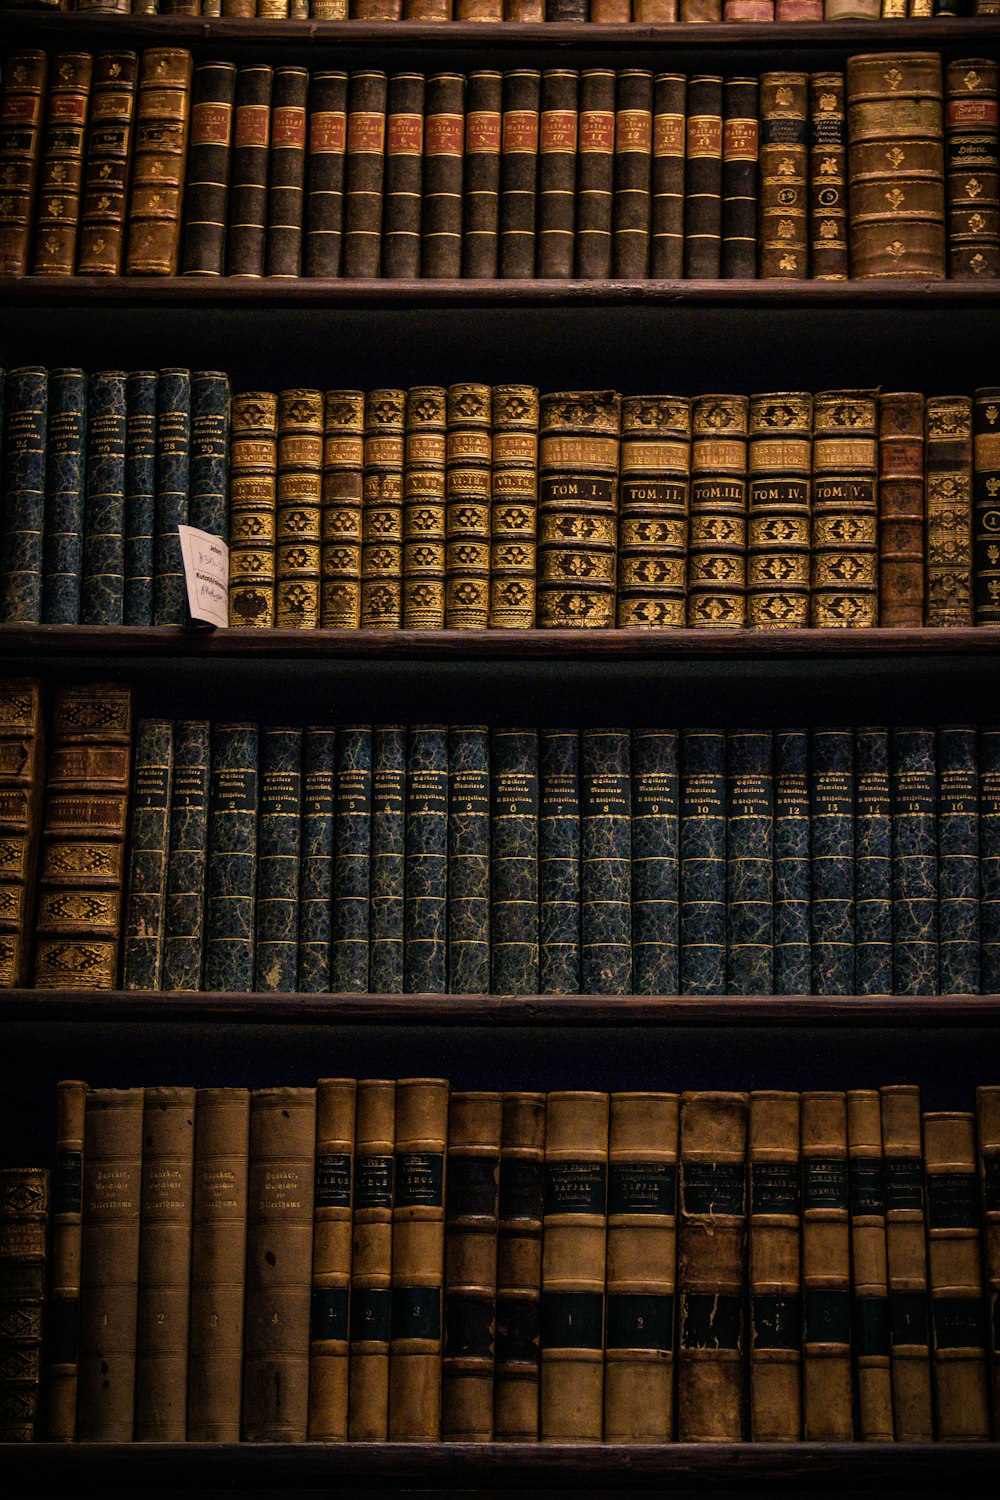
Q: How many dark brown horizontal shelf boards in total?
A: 5